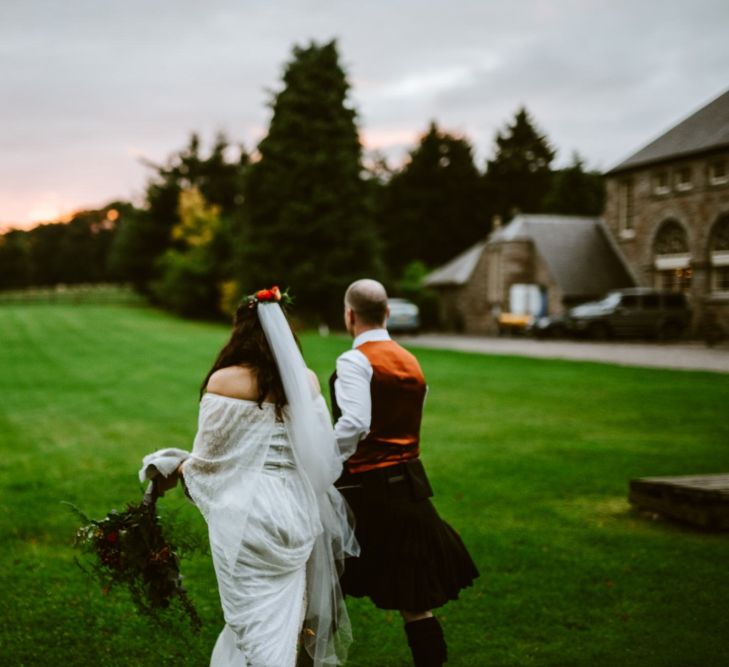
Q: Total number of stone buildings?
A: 2